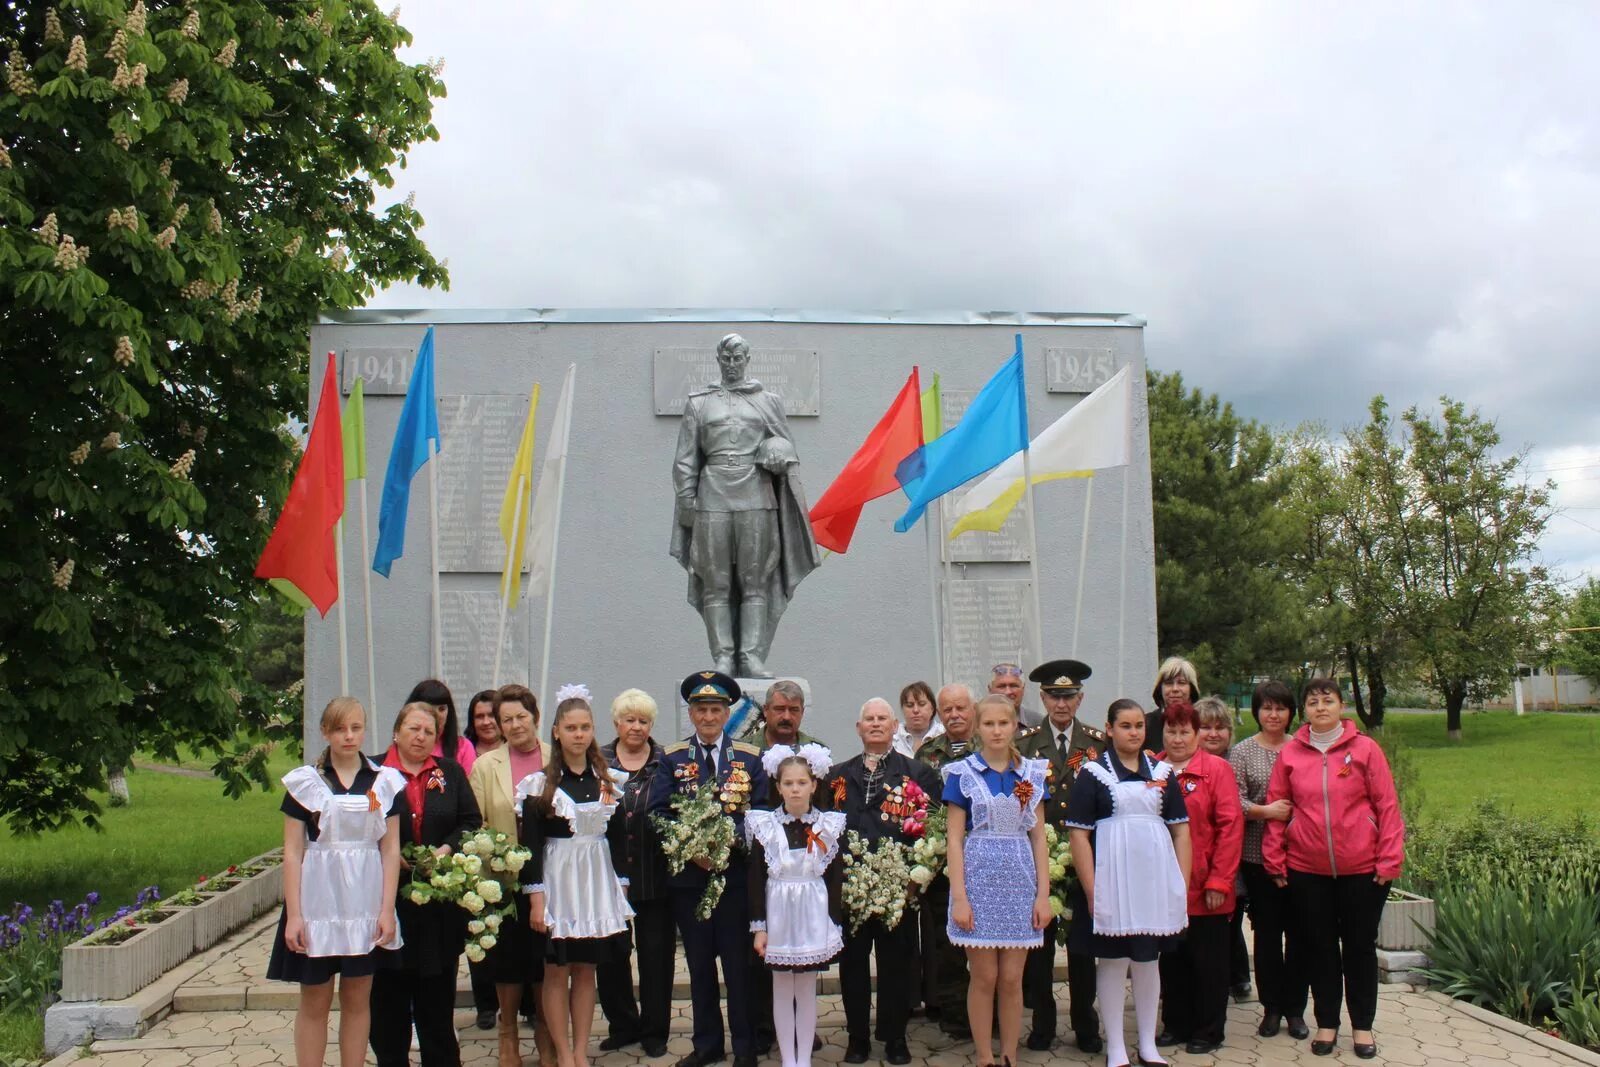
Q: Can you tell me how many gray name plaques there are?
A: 4